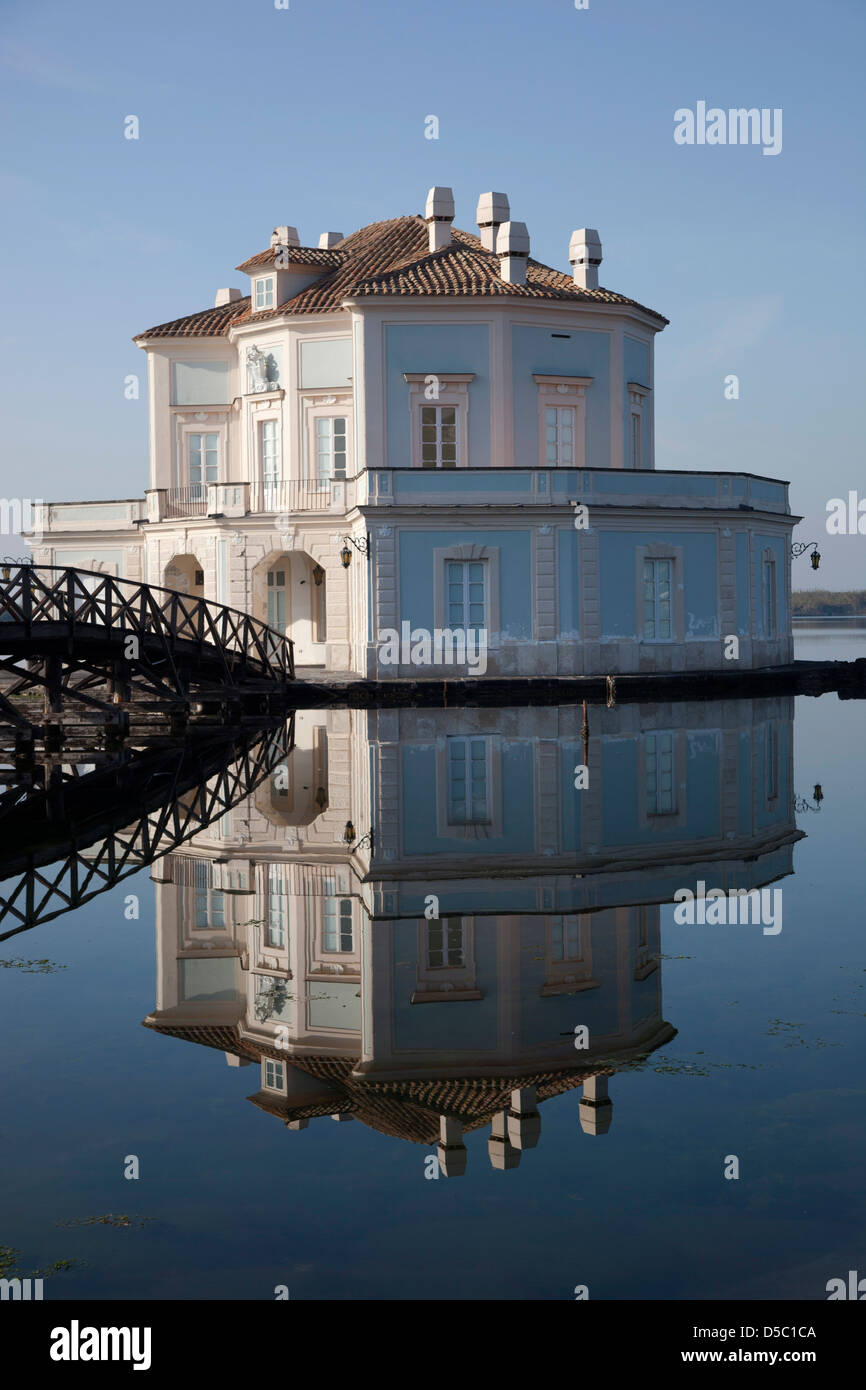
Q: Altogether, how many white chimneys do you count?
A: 7